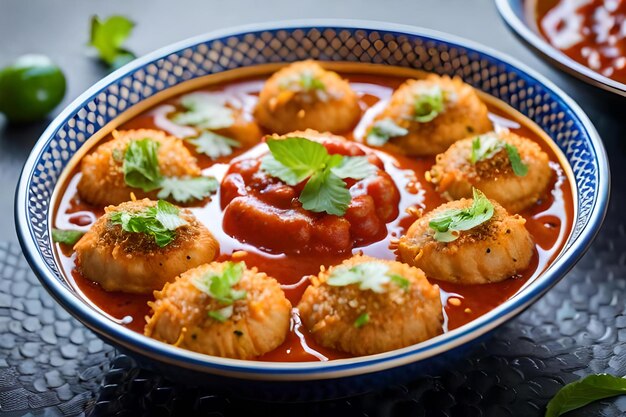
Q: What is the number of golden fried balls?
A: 8